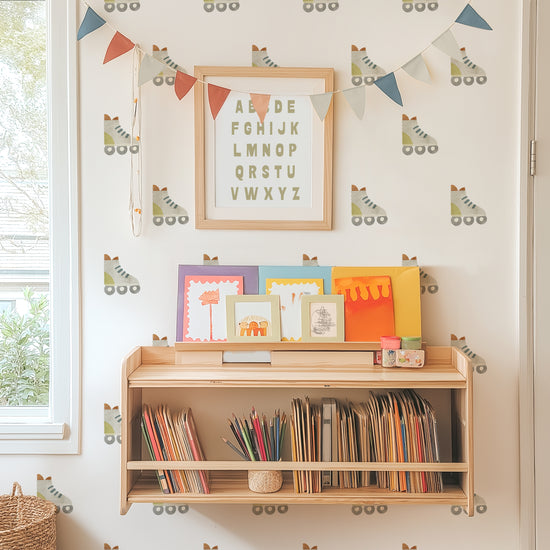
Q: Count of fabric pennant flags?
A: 12